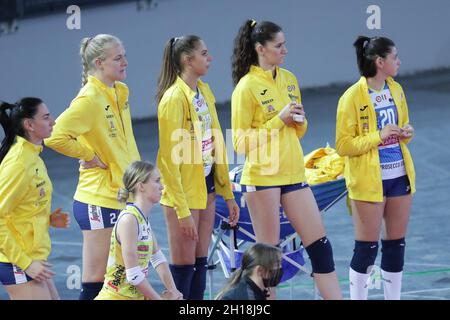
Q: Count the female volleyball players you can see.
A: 6